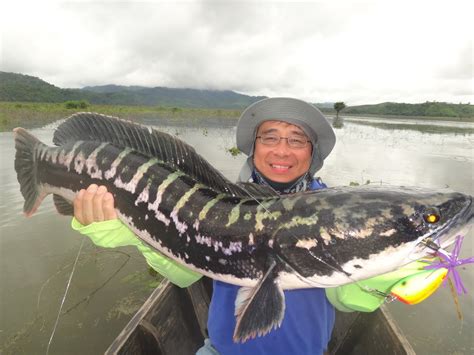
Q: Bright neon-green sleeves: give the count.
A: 2